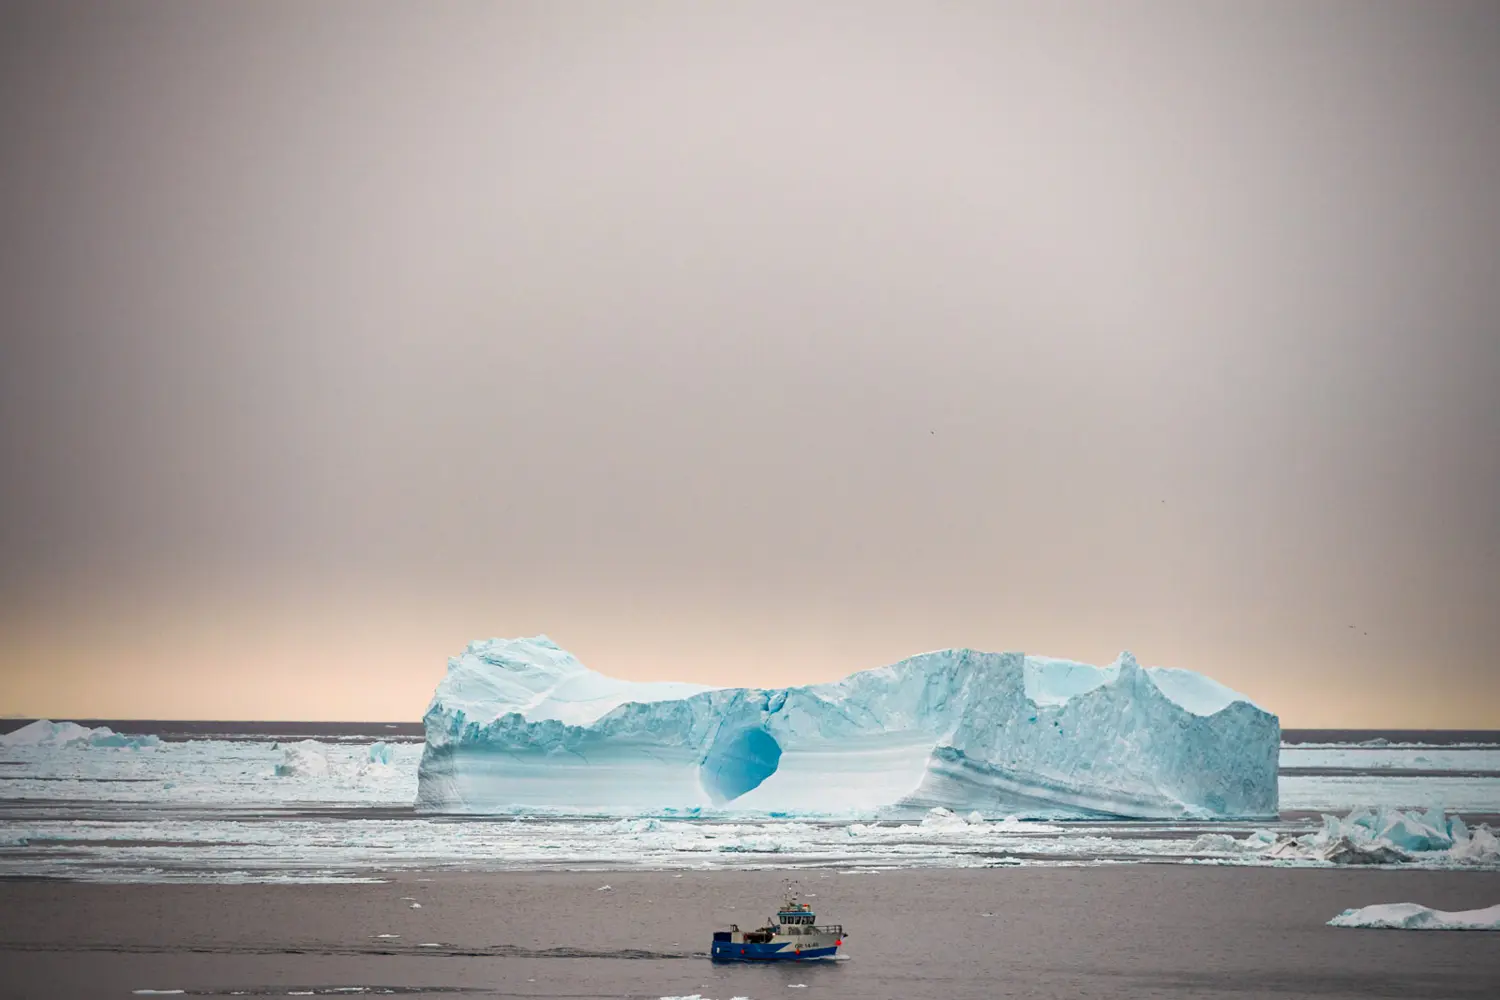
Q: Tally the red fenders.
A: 3